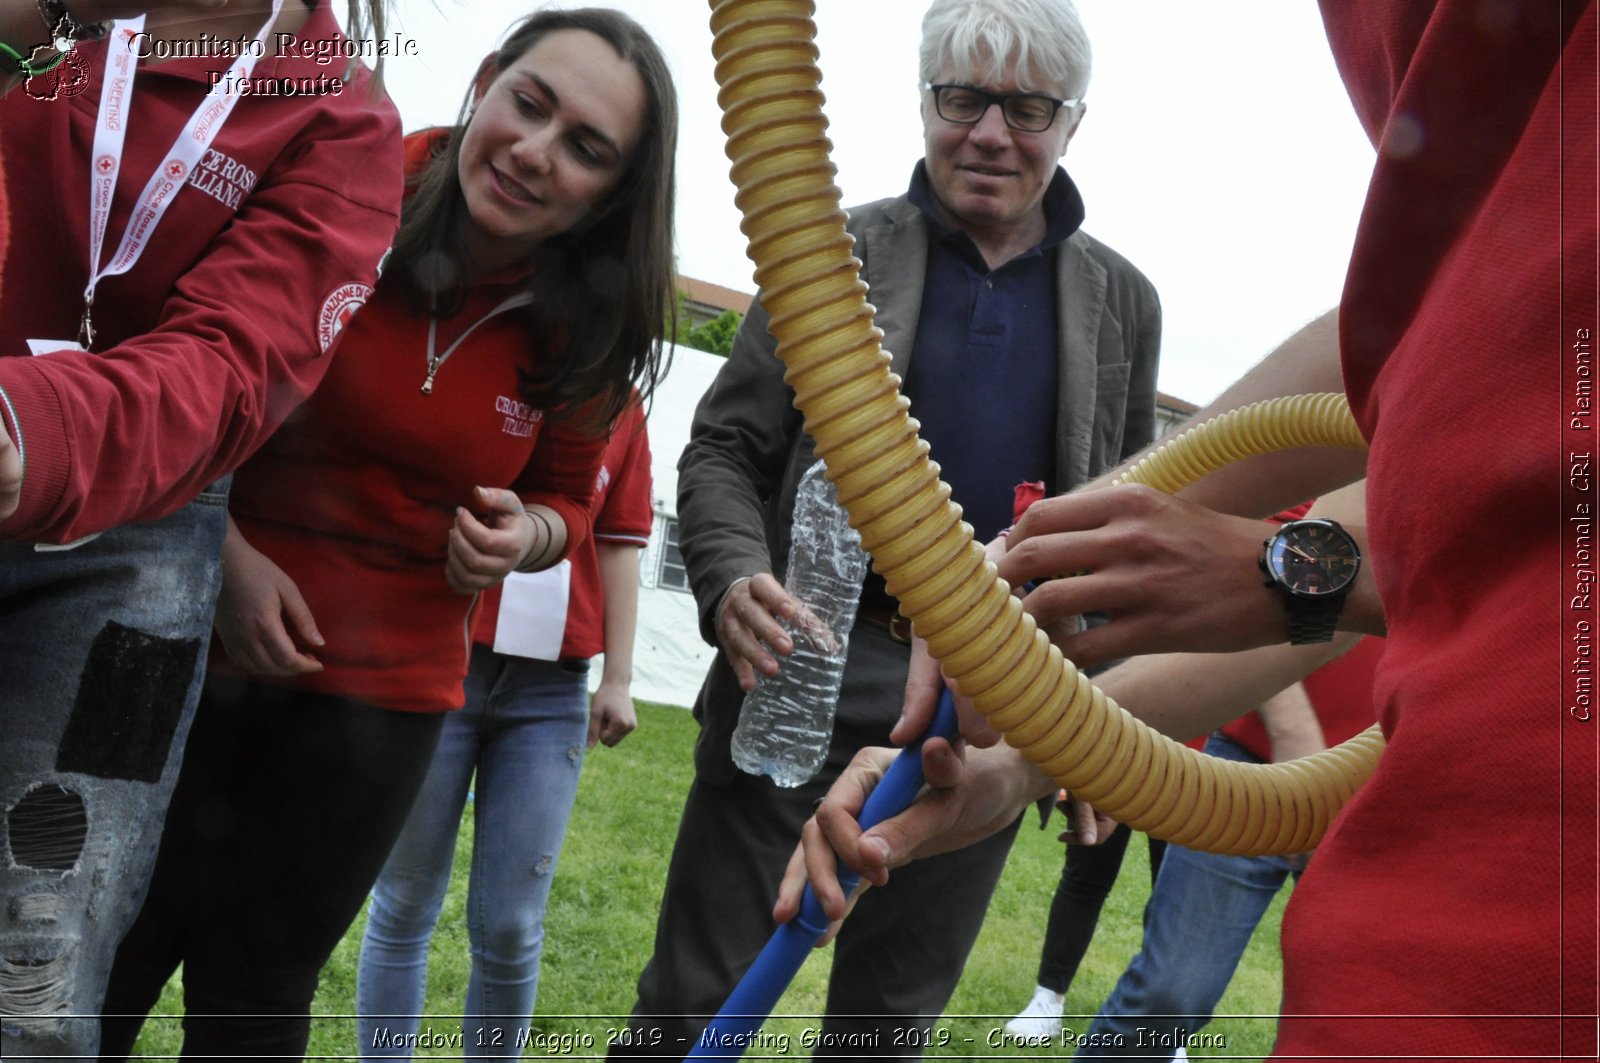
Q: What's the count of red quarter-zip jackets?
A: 1